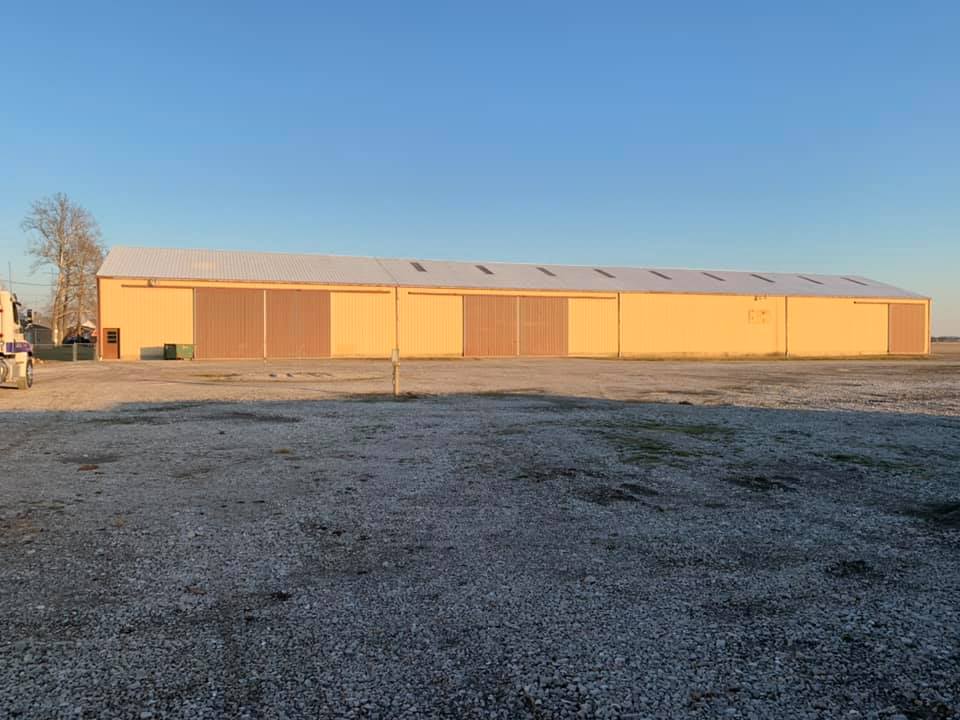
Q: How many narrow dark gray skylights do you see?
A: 9